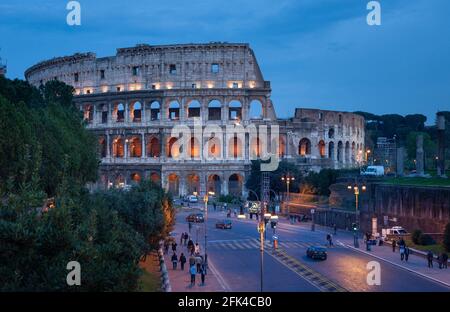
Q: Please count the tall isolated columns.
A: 3